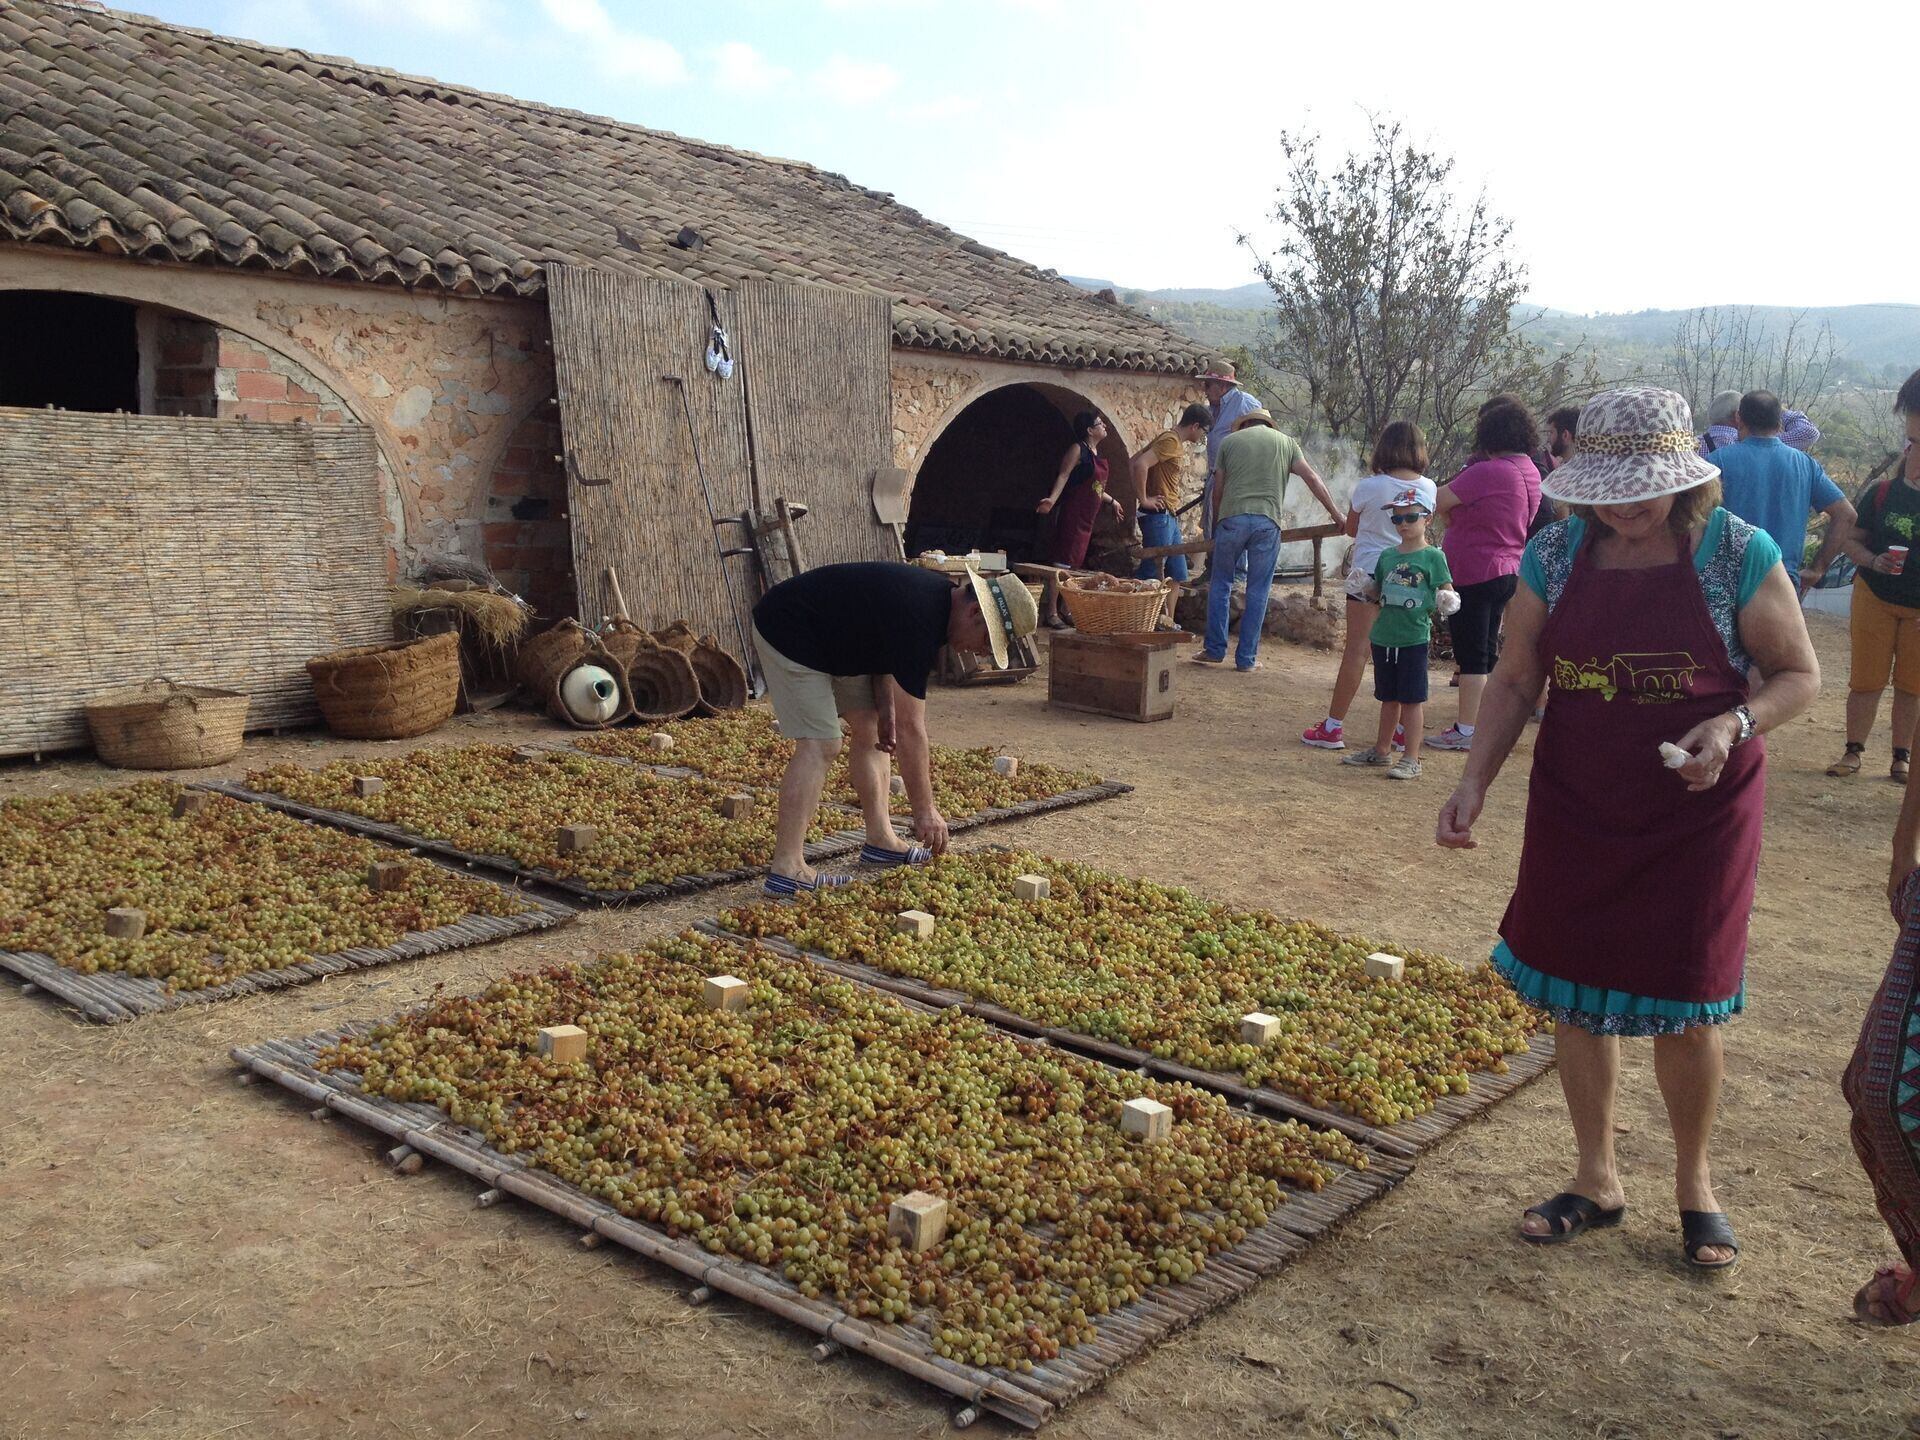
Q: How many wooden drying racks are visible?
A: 5